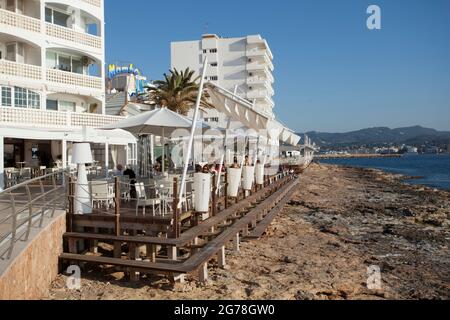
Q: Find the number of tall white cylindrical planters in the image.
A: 4